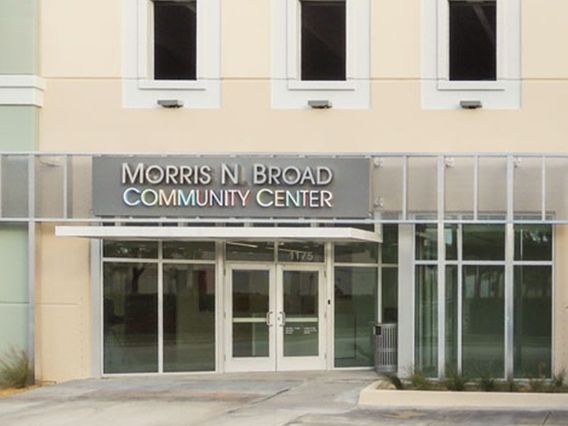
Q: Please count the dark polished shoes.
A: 0